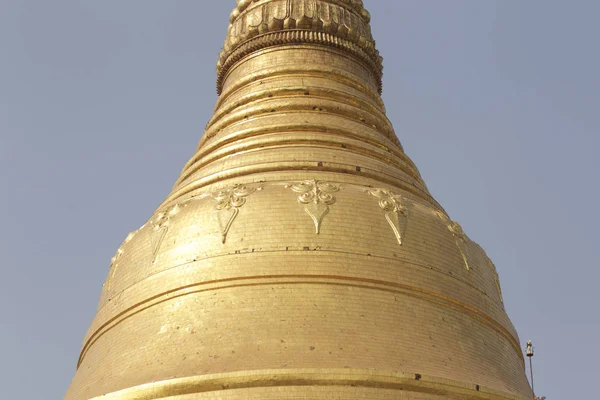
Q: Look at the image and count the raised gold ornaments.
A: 7